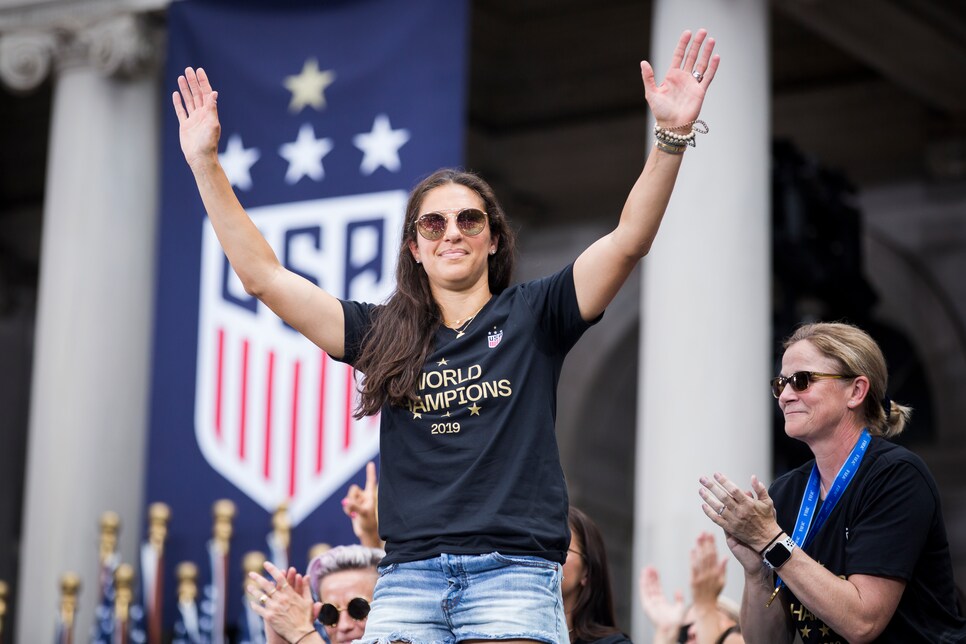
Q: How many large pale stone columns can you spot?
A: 2